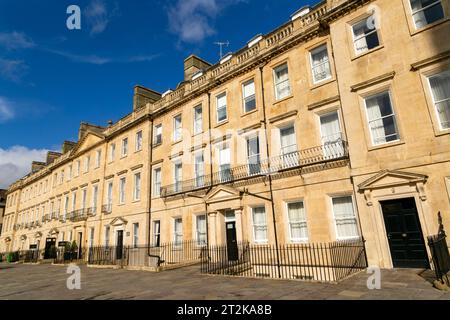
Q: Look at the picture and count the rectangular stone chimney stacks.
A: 6